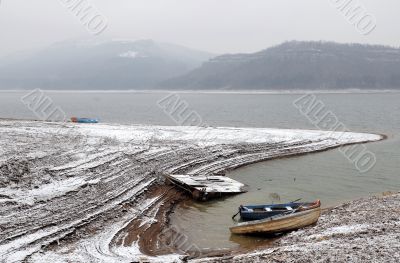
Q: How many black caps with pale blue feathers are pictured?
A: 0